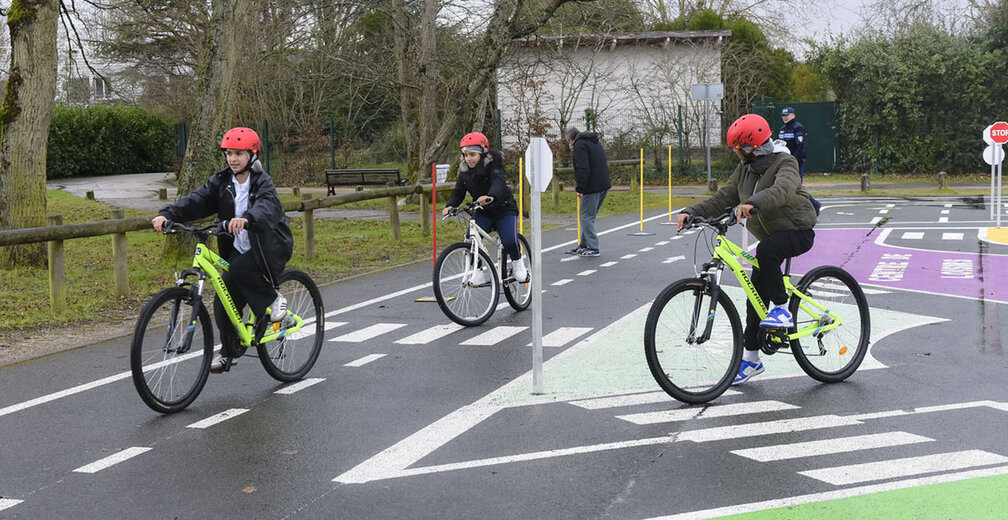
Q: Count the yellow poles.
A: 4